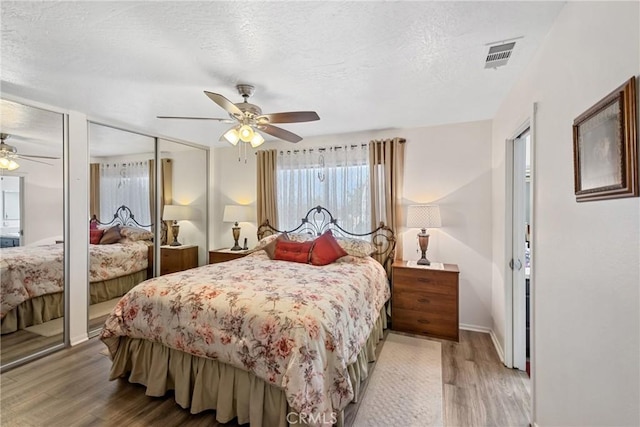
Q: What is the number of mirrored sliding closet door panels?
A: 3